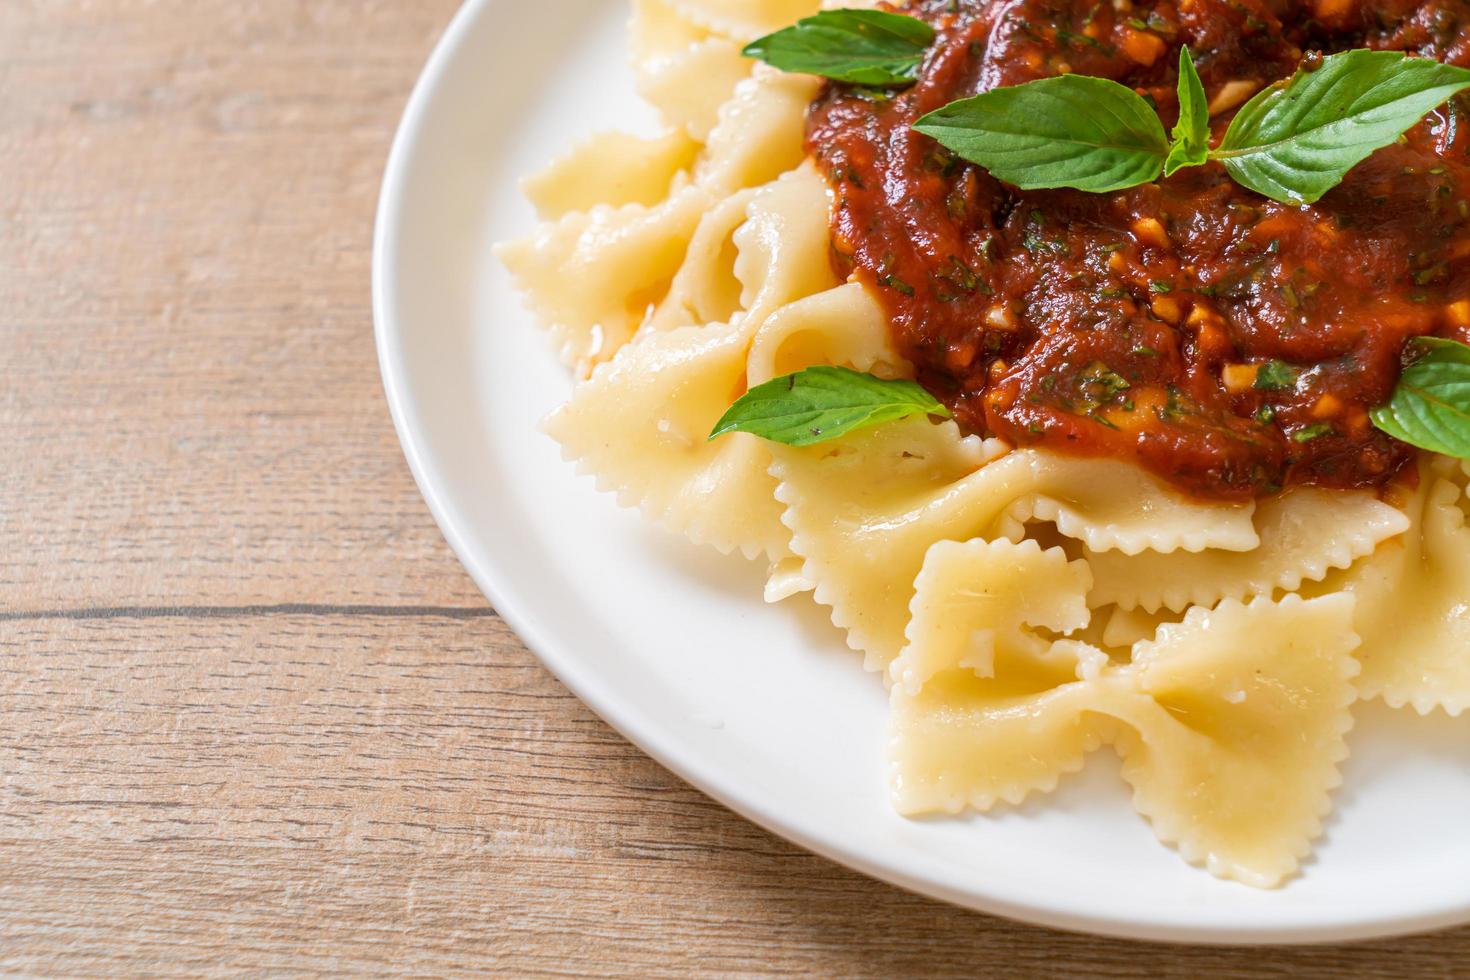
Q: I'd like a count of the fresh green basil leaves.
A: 6